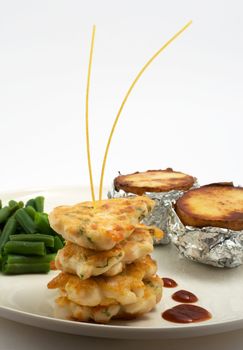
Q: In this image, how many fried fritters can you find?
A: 4